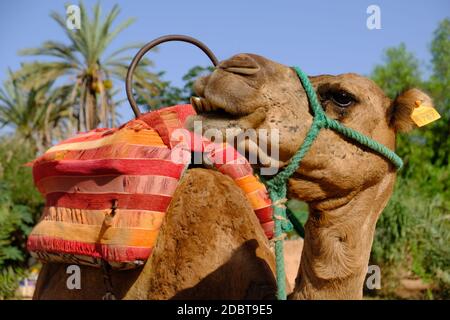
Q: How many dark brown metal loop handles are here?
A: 1